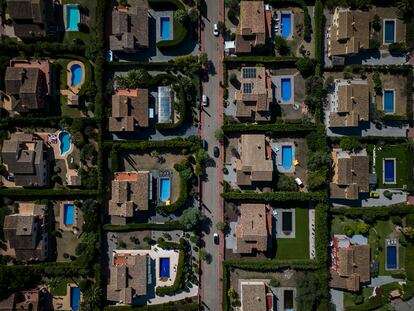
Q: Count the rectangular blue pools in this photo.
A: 13